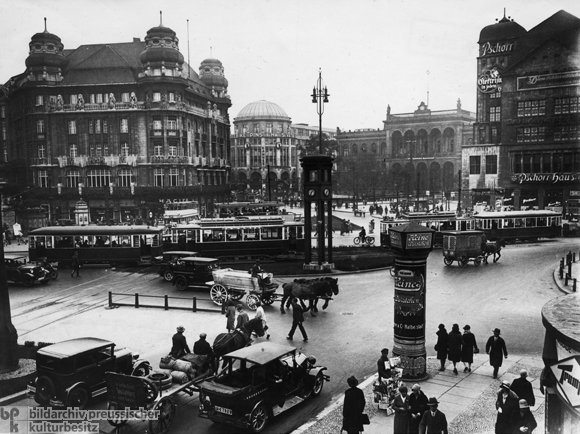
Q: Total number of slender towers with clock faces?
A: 1